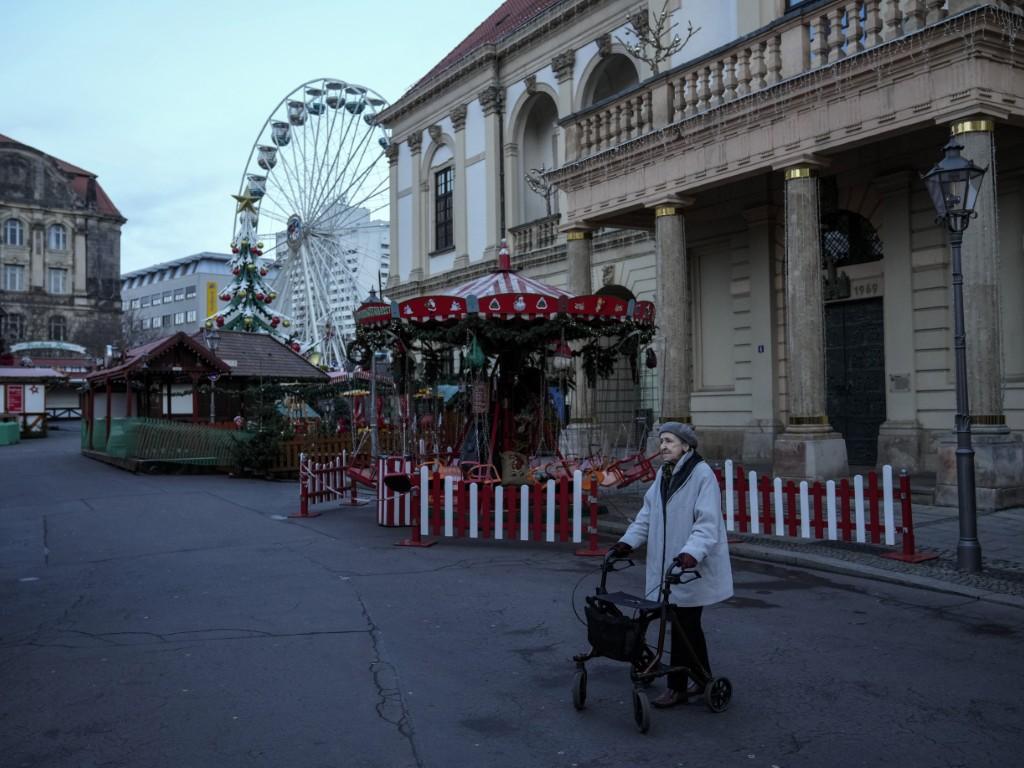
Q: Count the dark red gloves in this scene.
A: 2